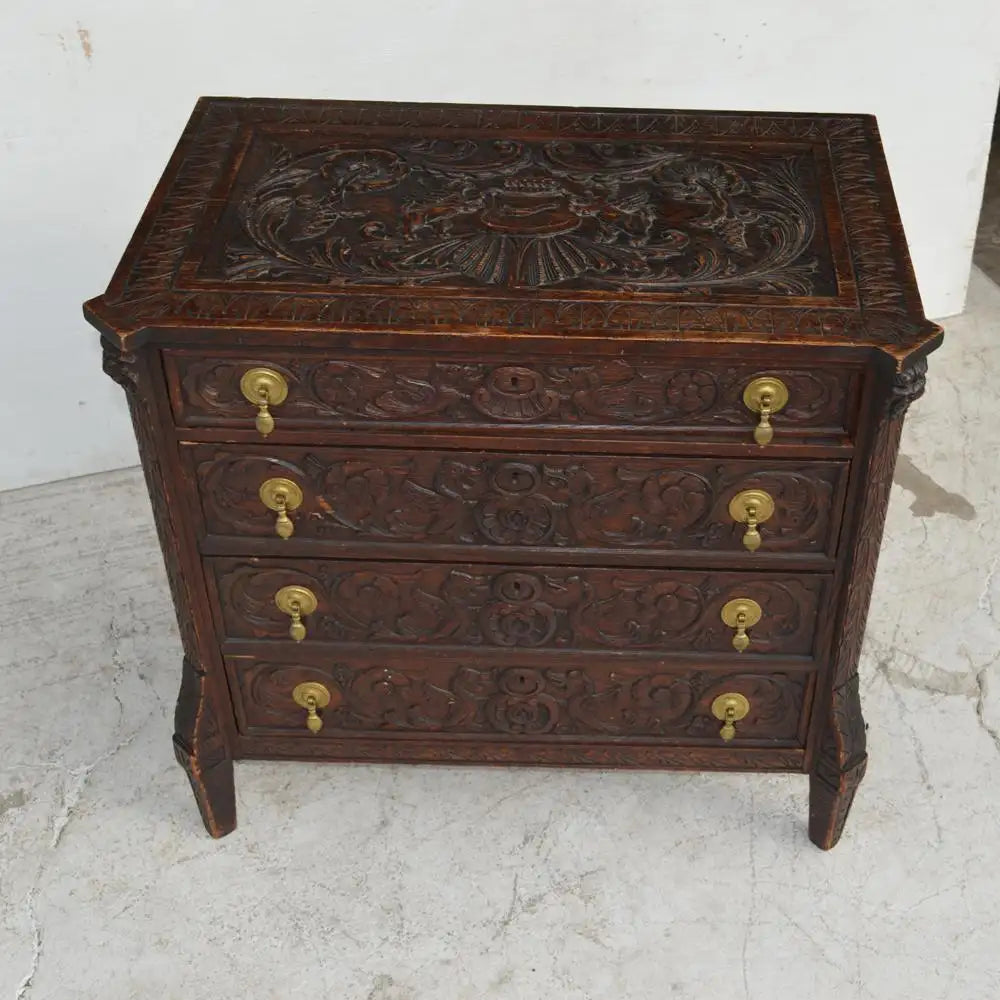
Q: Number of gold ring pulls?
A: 8